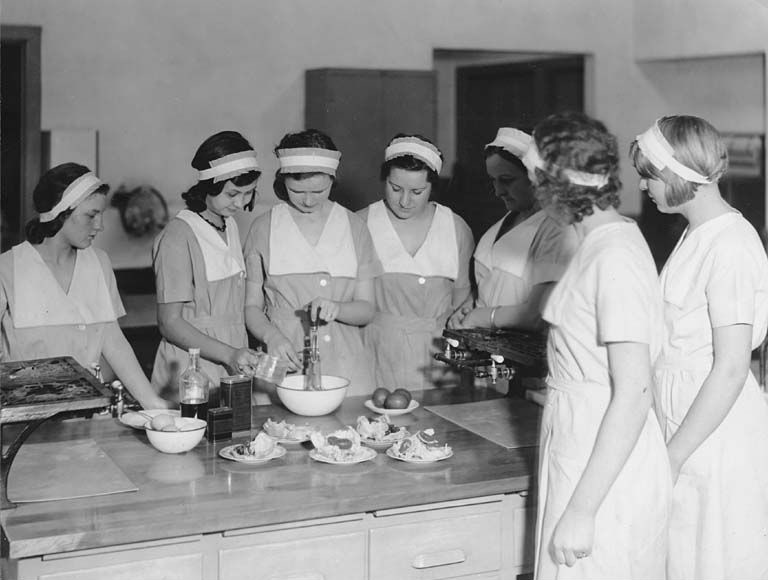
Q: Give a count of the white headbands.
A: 7